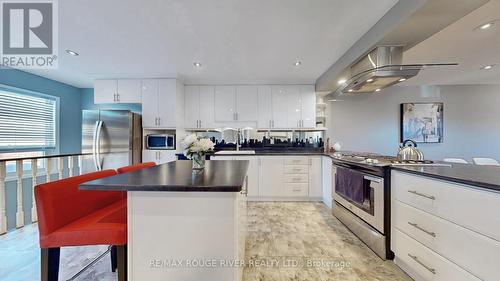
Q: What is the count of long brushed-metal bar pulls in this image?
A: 3